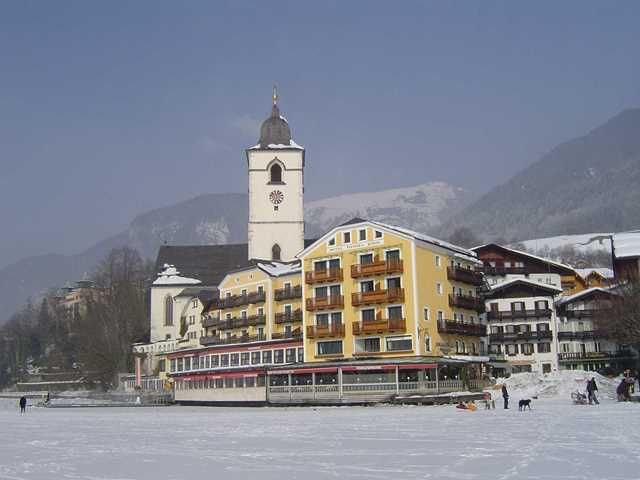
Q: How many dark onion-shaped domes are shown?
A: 1